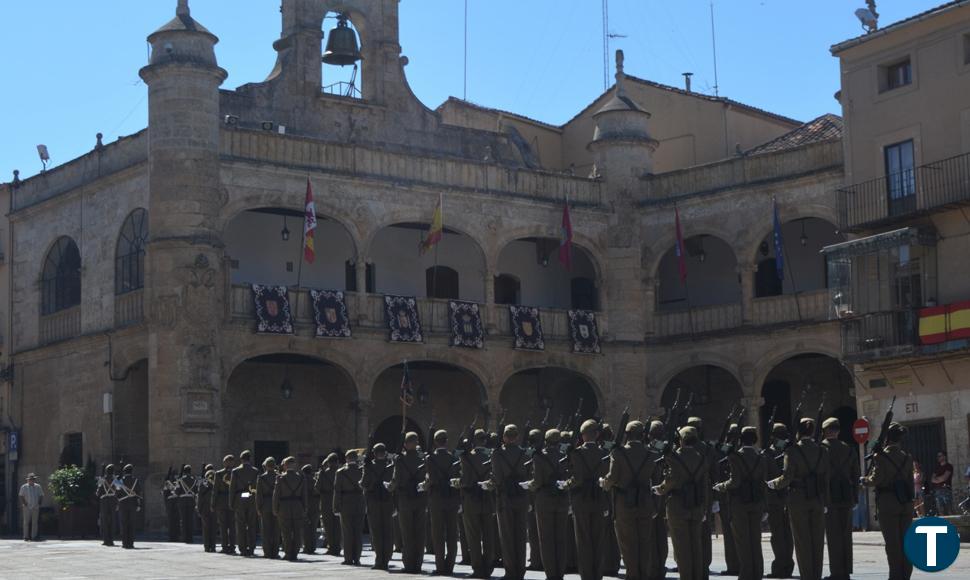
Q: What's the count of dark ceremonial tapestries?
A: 6